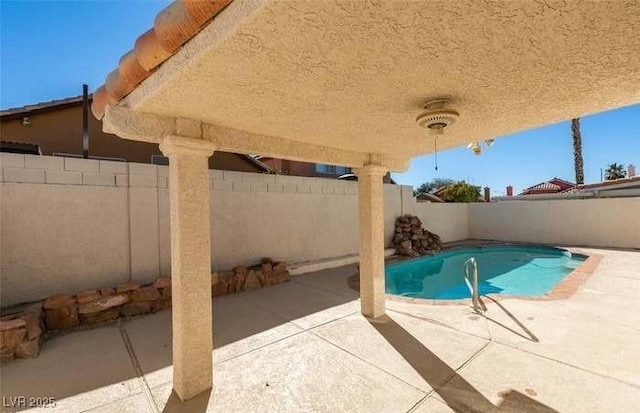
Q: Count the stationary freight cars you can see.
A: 0